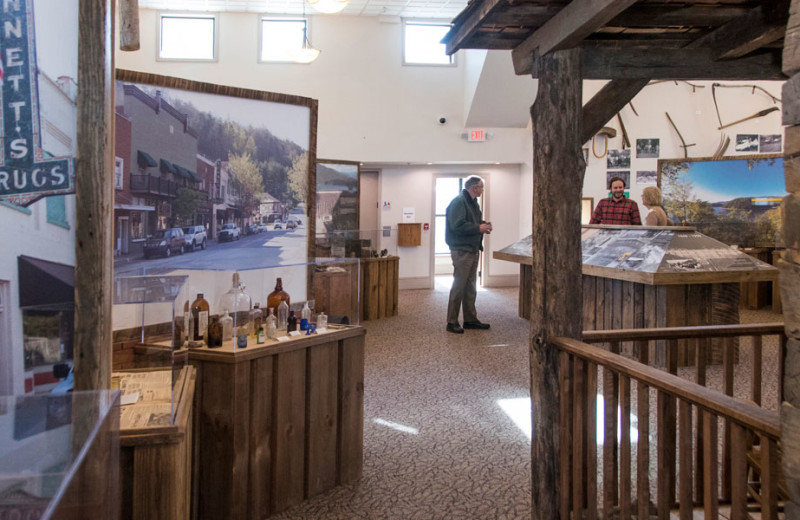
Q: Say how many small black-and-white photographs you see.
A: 6